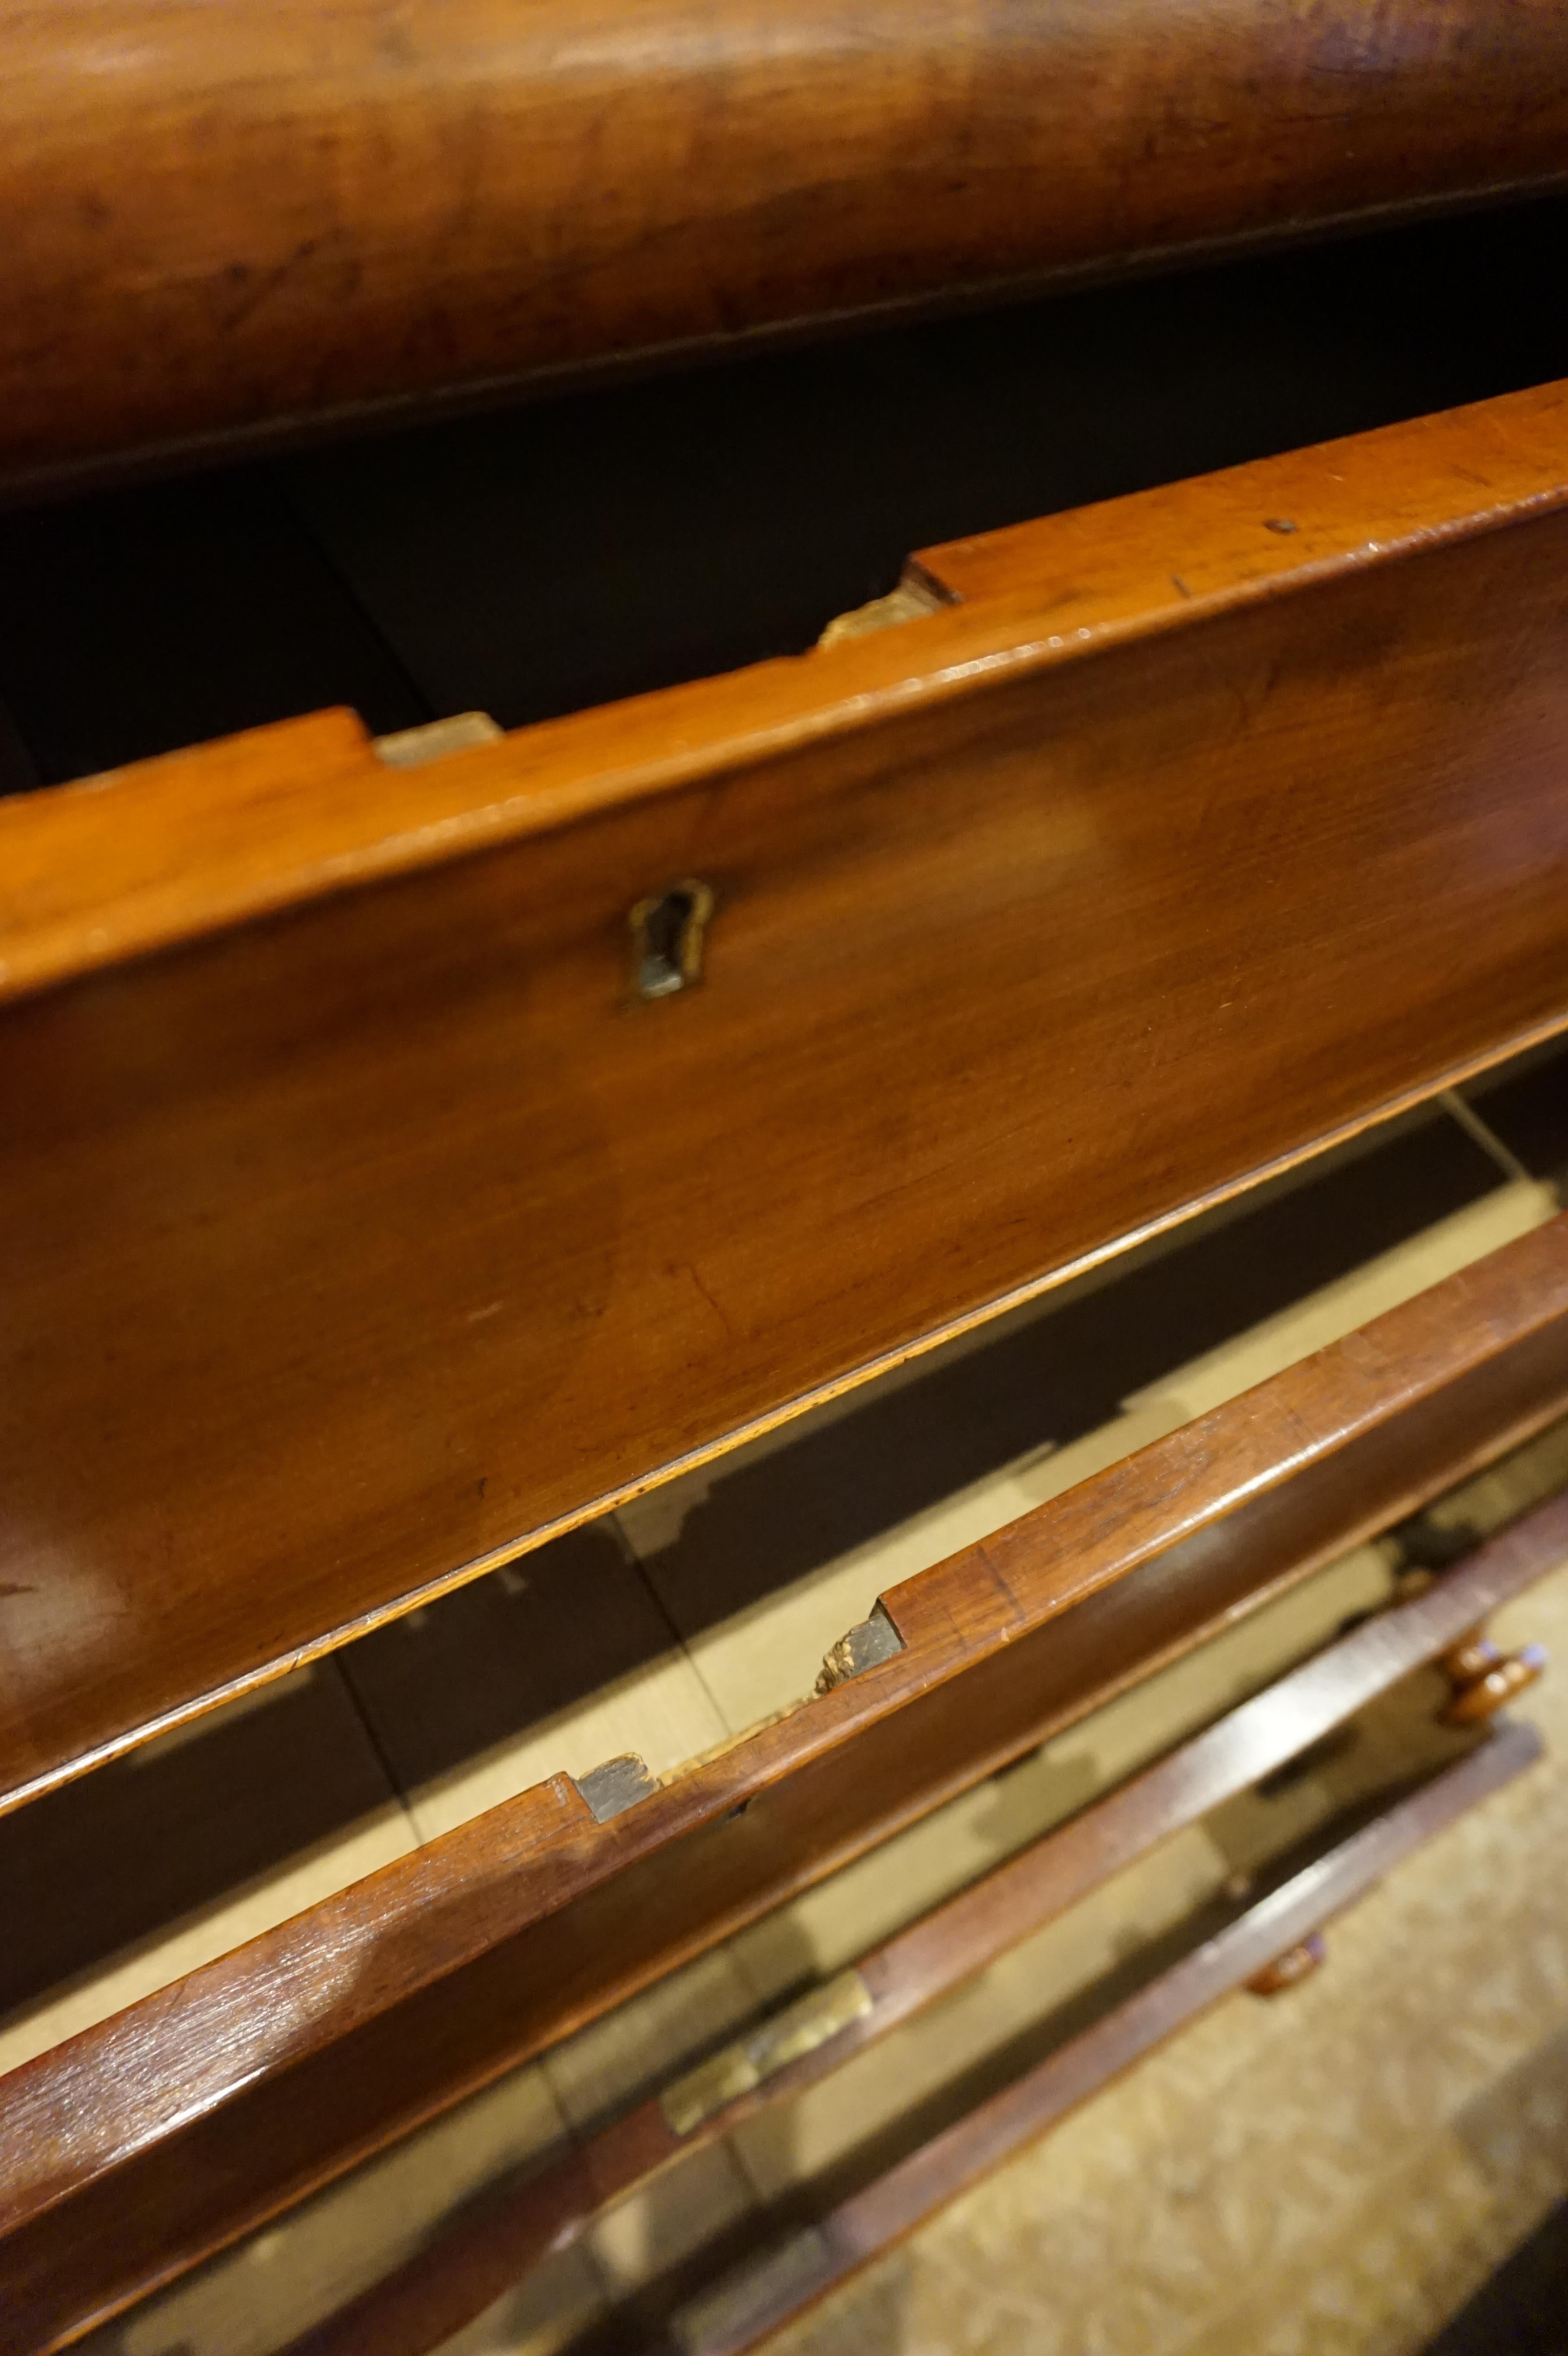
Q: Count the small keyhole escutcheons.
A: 1